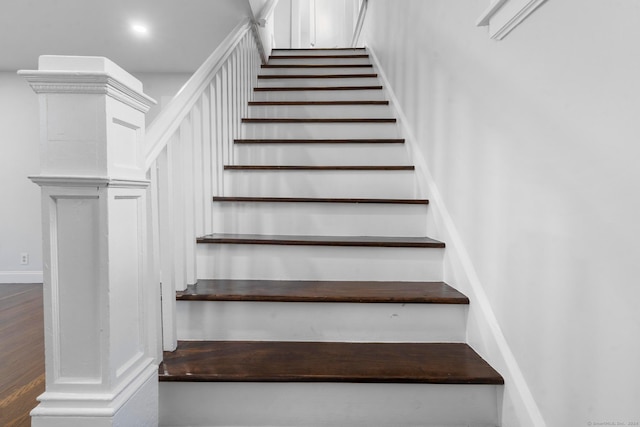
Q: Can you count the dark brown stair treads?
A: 13